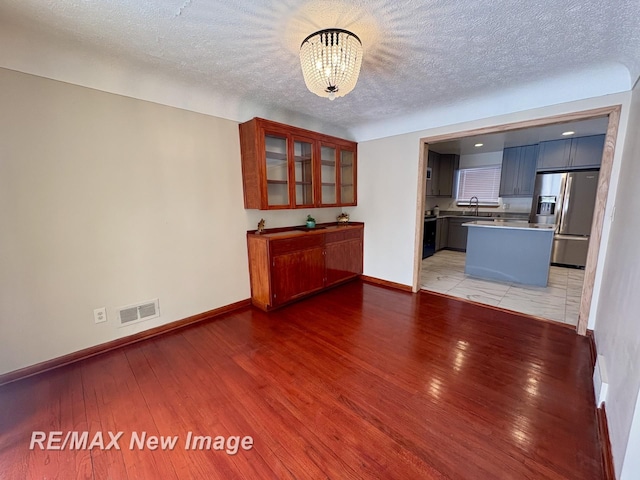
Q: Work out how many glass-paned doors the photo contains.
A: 4